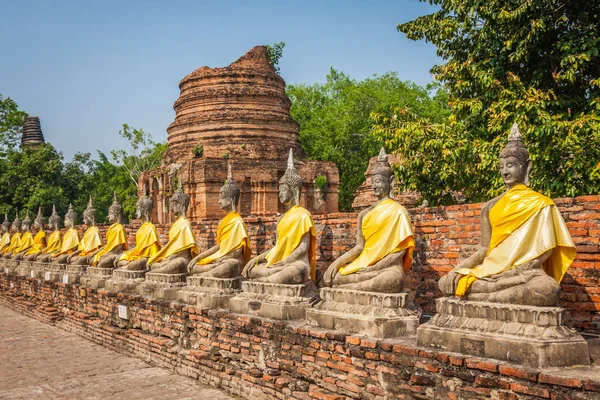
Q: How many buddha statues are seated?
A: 14